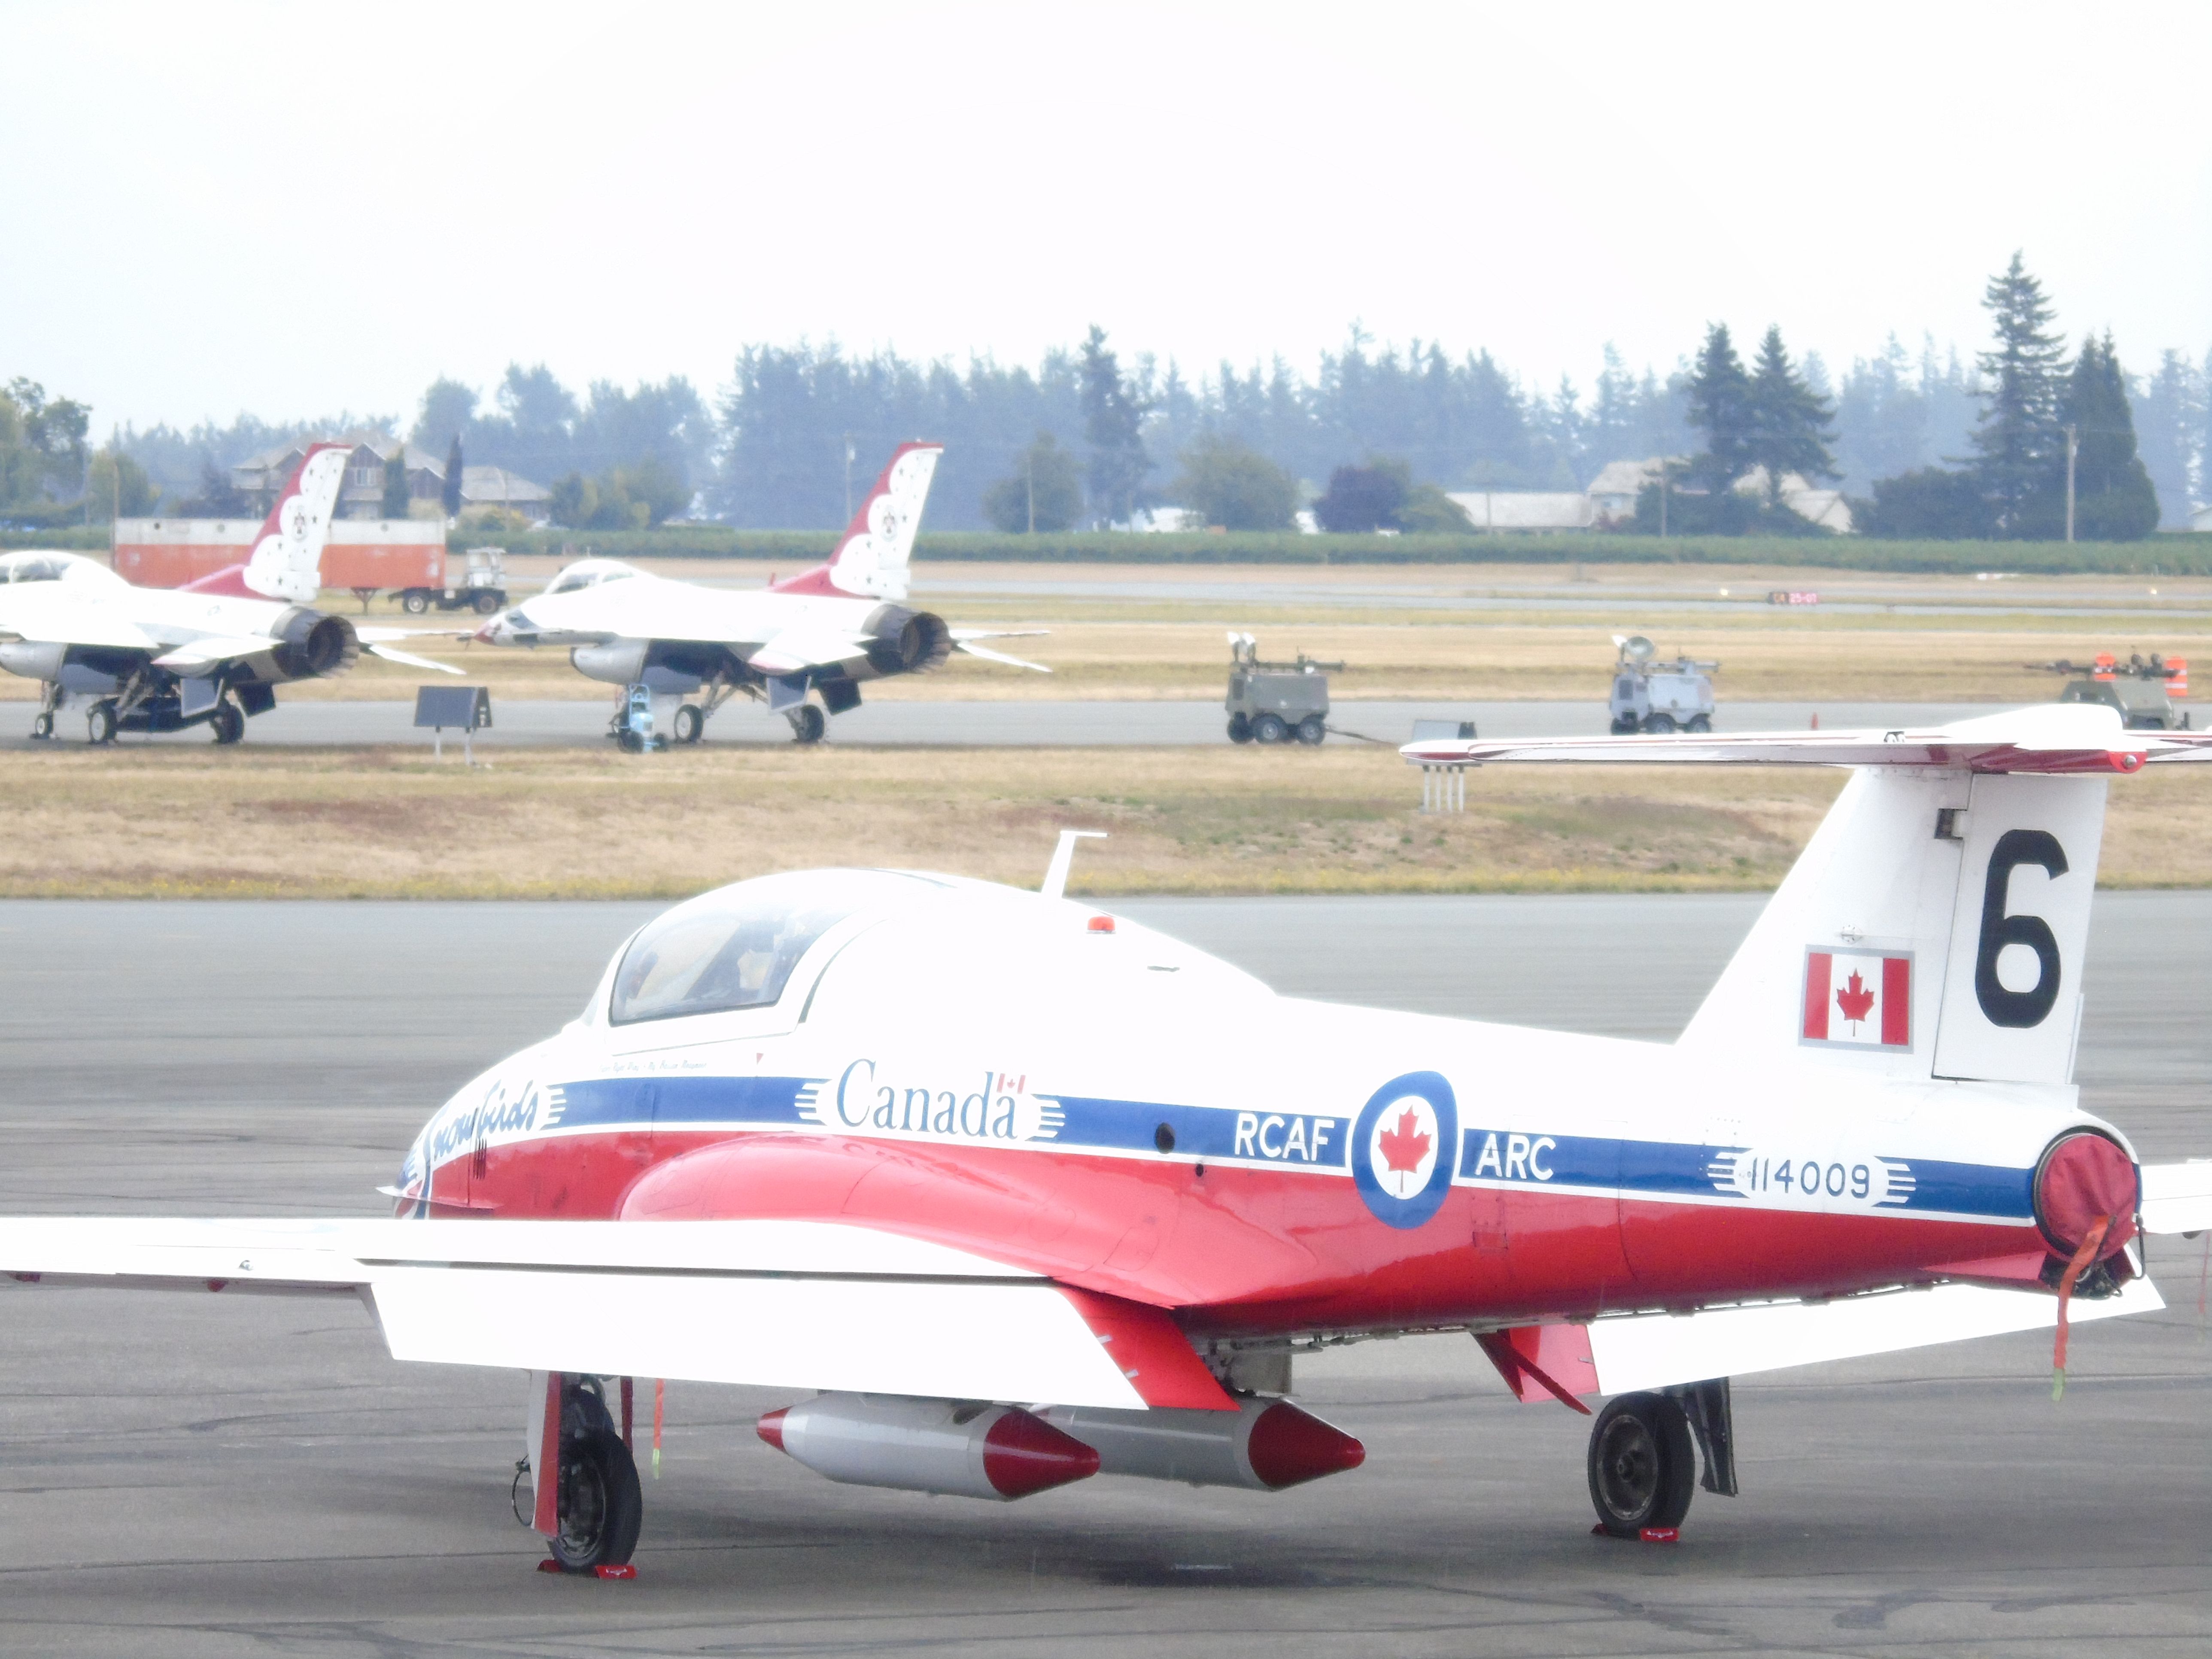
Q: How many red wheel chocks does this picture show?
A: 4